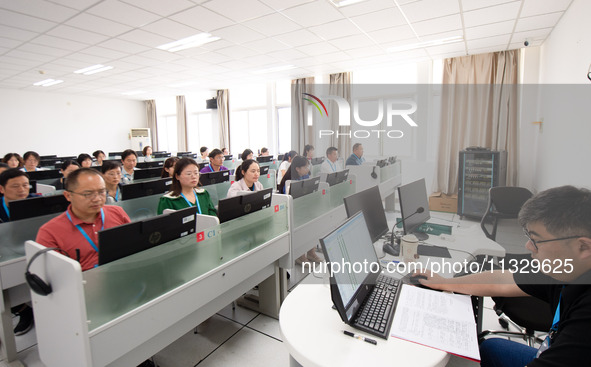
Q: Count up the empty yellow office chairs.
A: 0